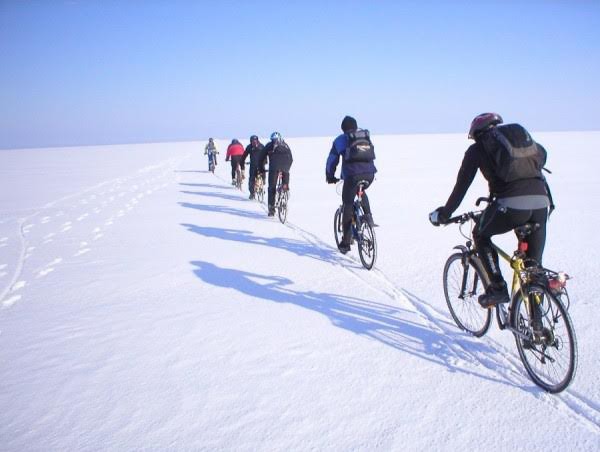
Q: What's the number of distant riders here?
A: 4